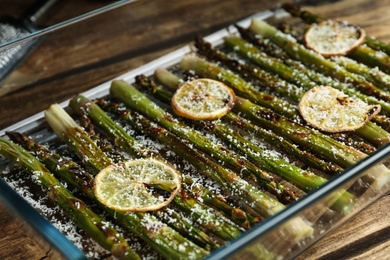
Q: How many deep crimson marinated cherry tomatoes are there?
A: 0